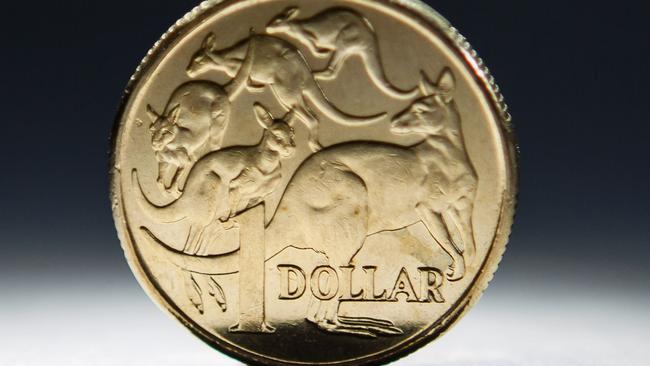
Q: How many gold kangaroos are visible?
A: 5